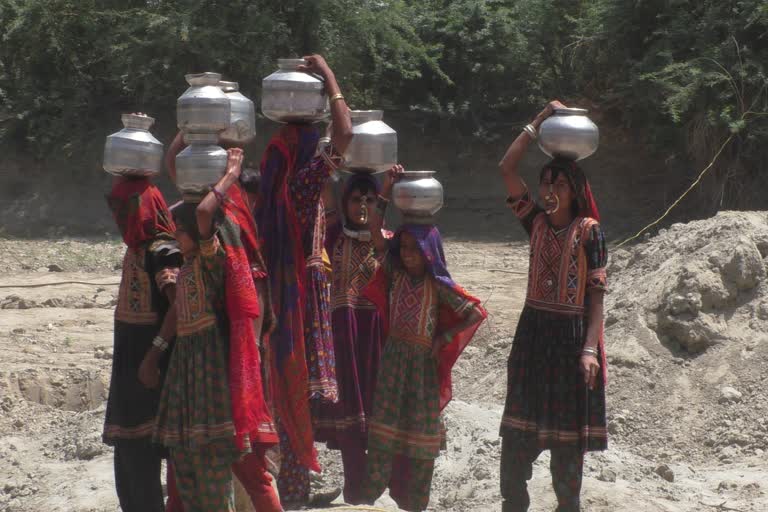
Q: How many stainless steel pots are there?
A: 8